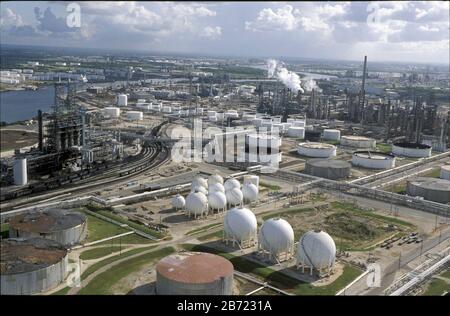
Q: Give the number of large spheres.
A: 3